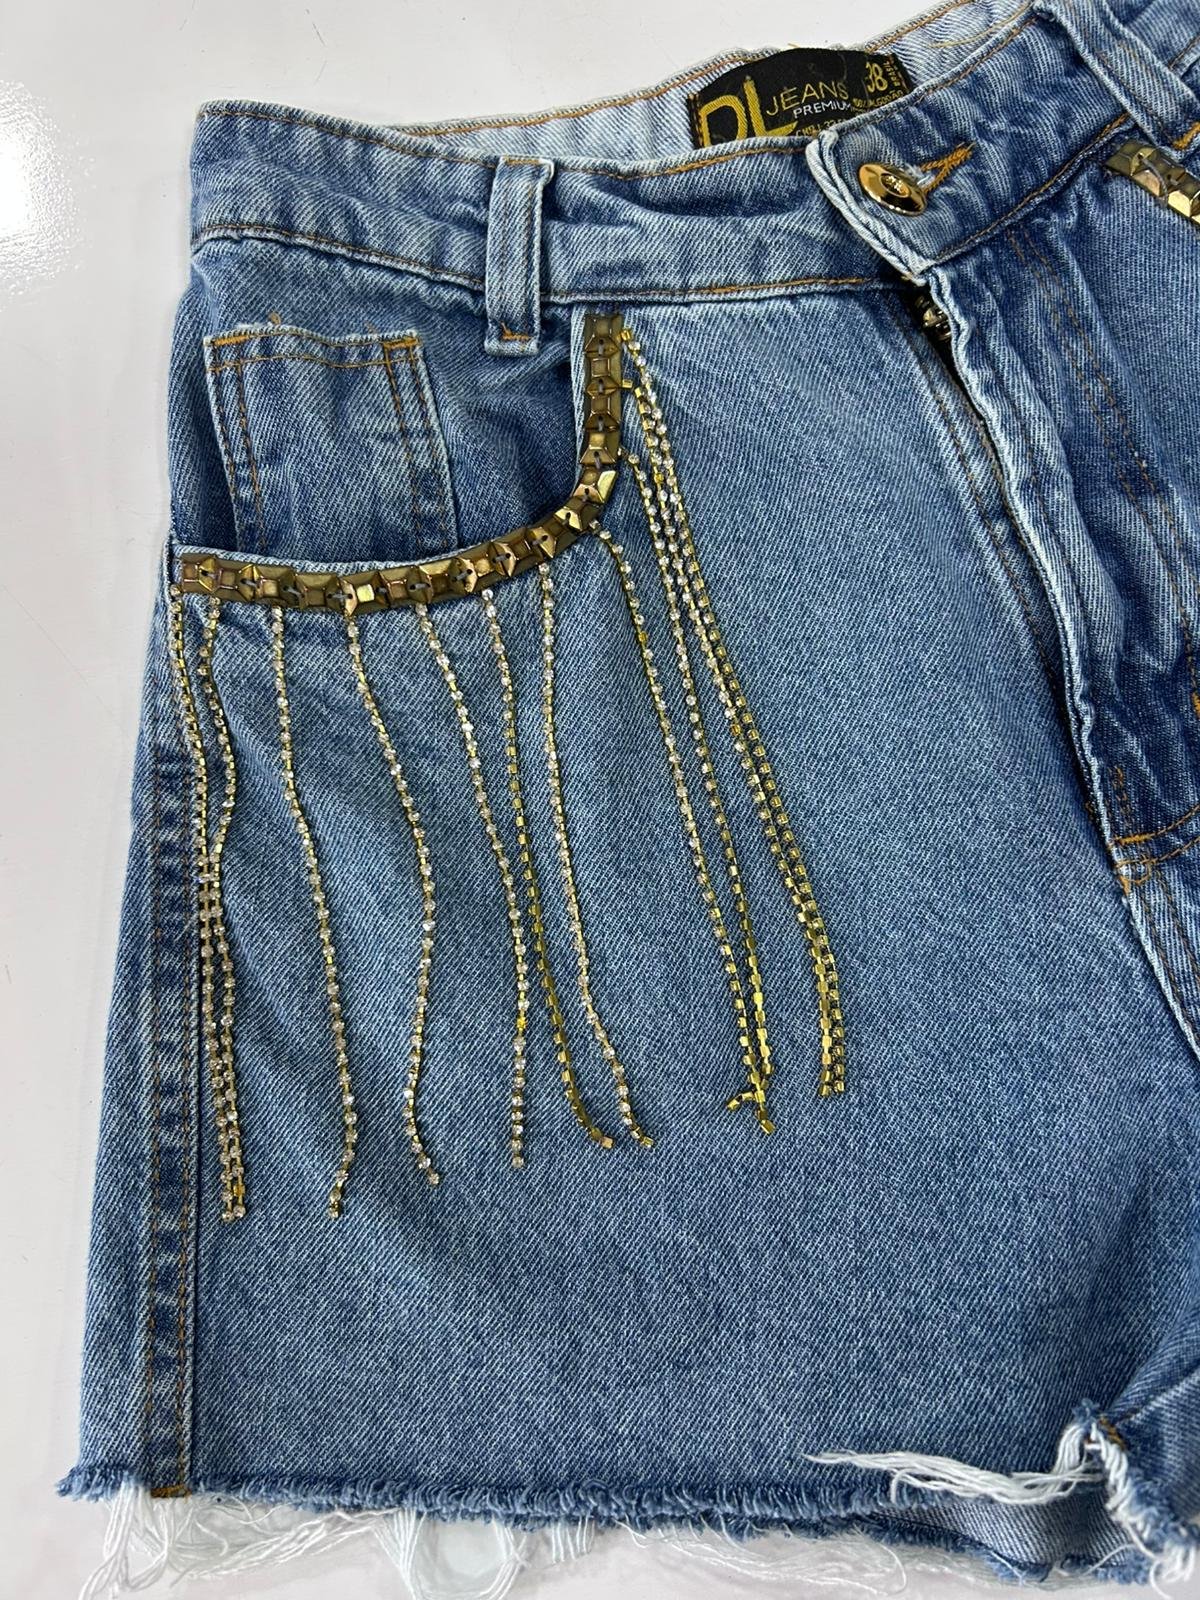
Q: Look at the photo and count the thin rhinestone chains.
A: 11